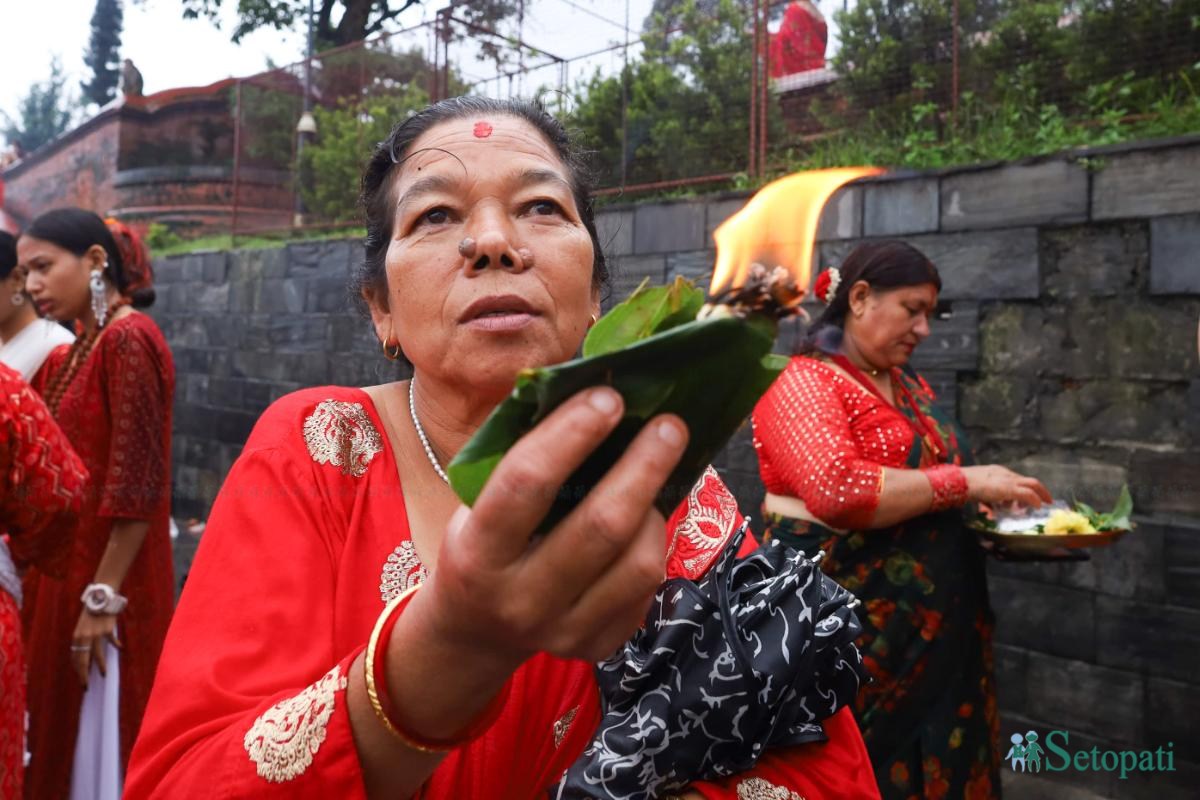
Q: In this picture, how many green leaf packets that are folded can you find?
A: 1